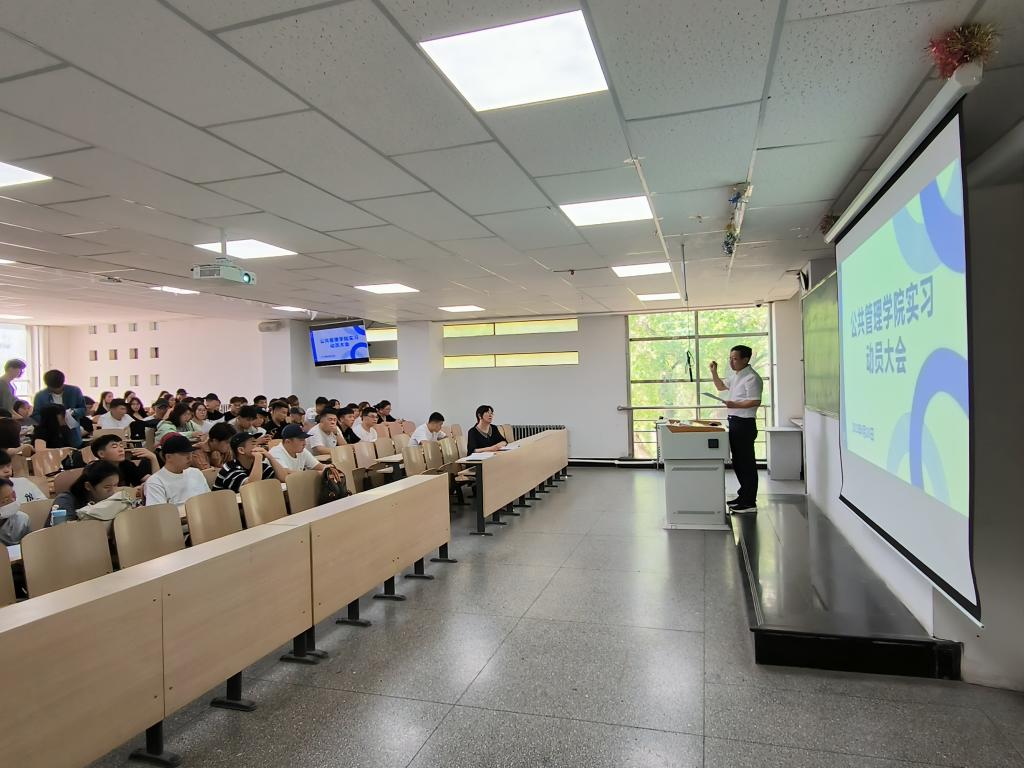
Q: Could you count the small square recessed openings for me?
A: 12